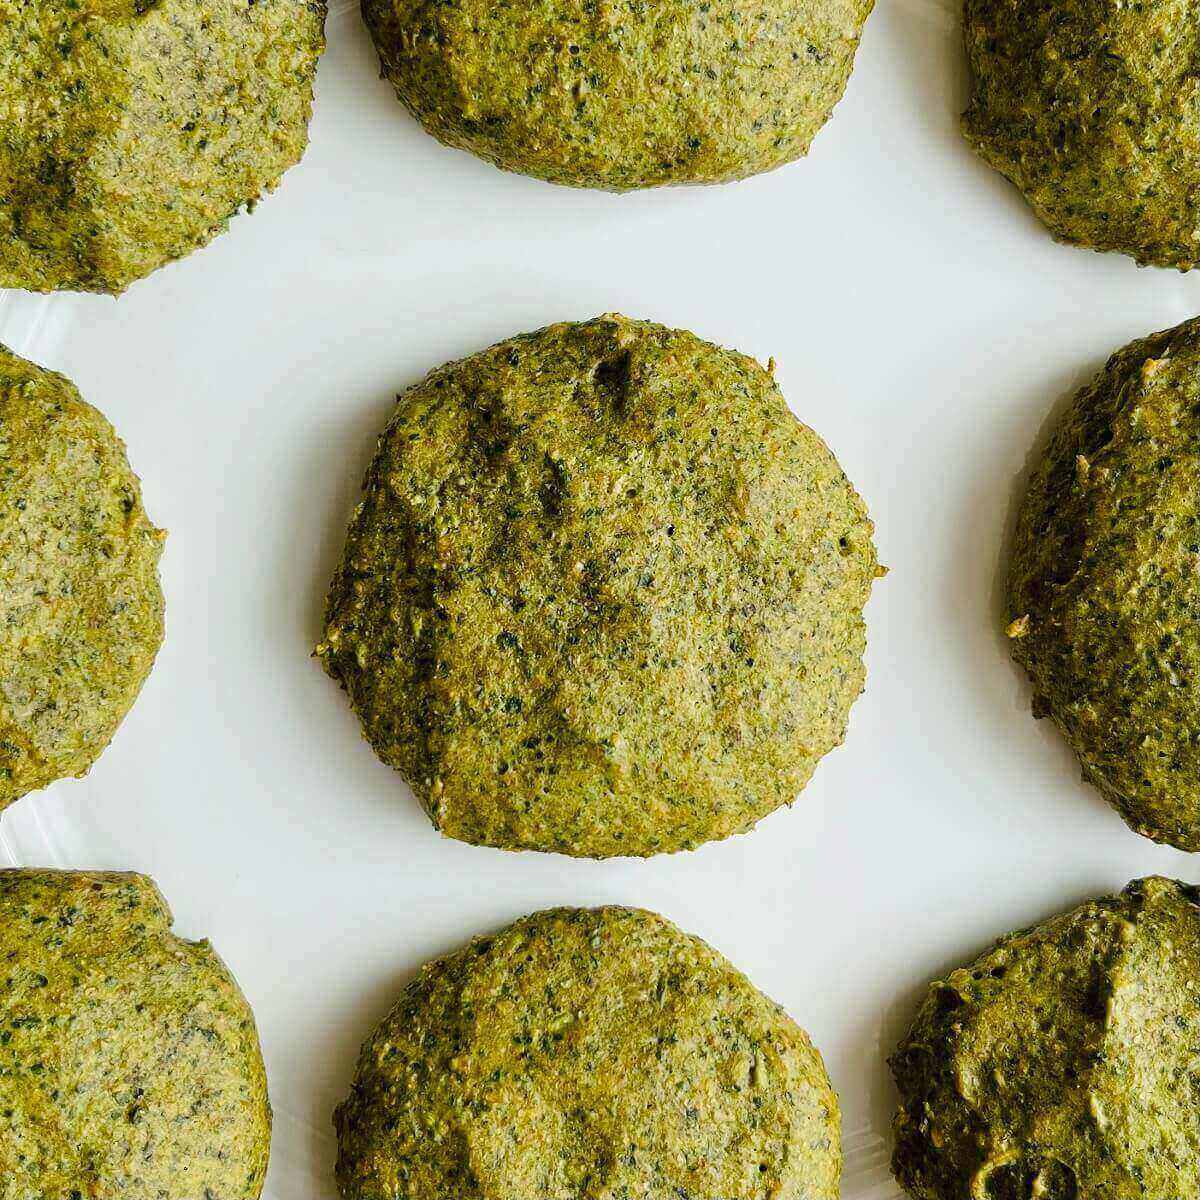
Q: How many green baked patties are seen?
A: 9